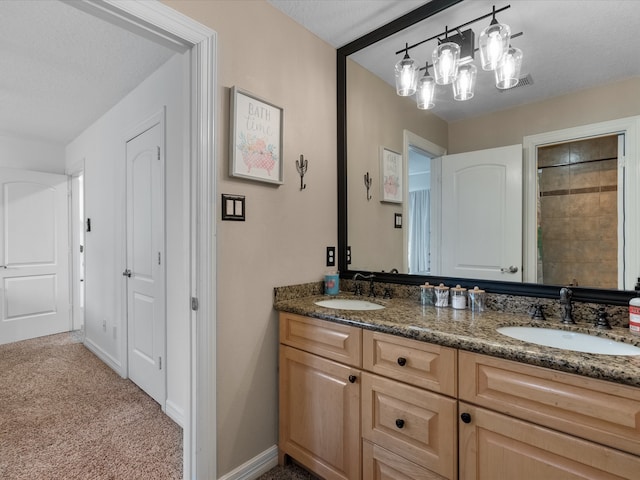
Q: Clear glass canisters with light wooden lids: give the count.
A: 4